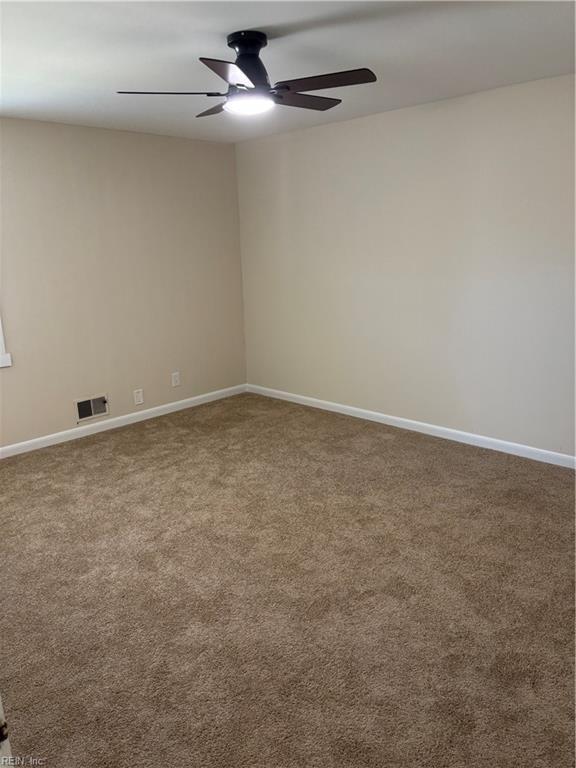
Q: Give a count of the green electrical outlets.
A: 0